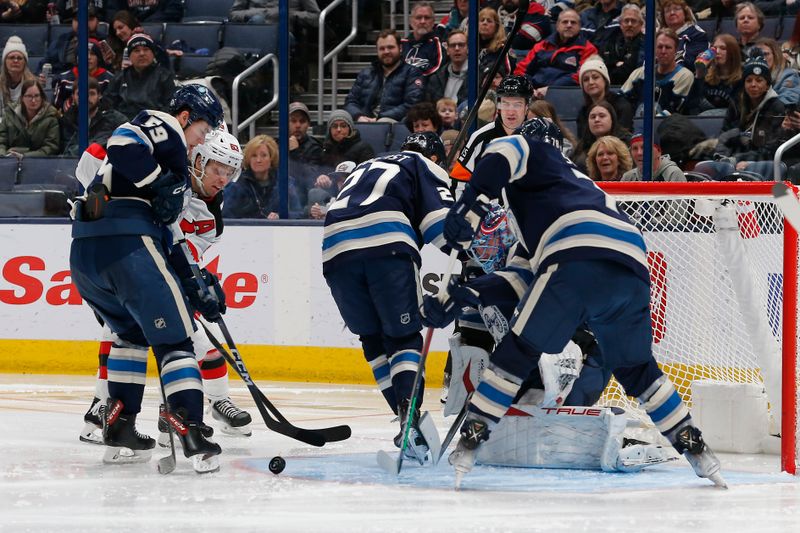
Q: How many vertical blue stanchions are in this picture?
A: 4